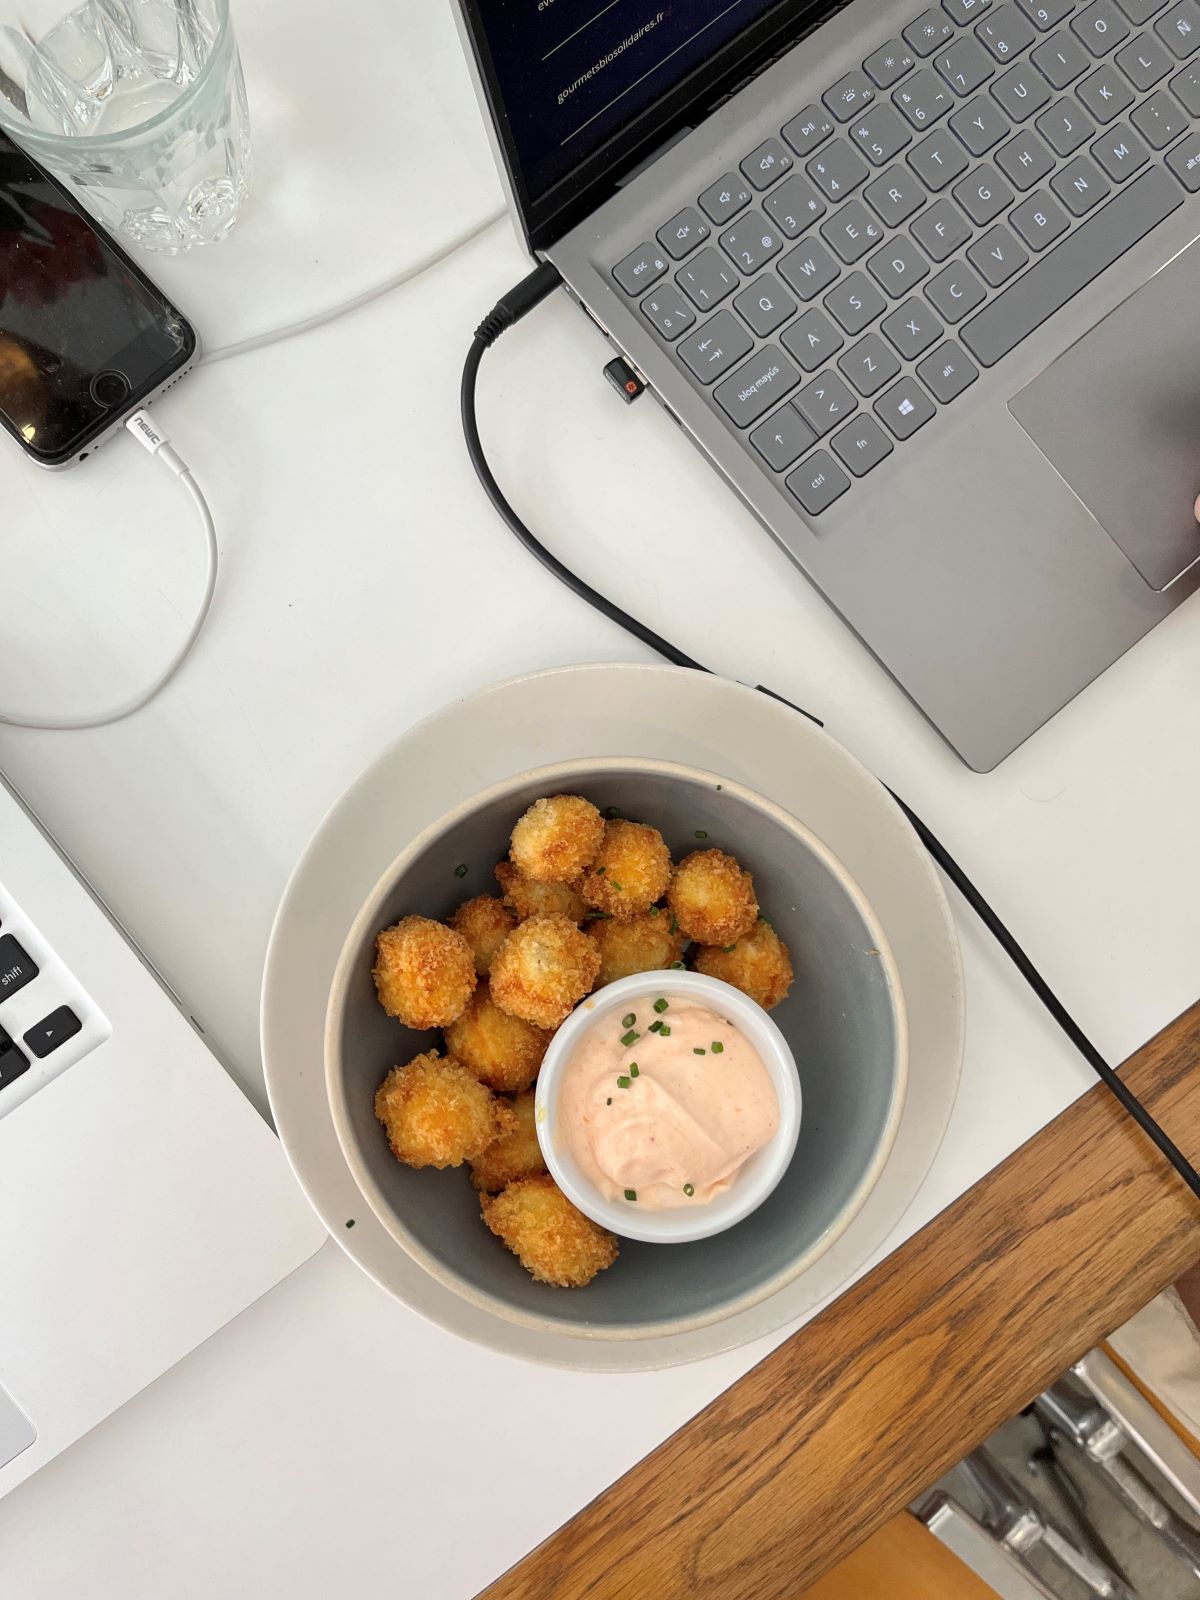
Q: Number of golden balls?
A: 13